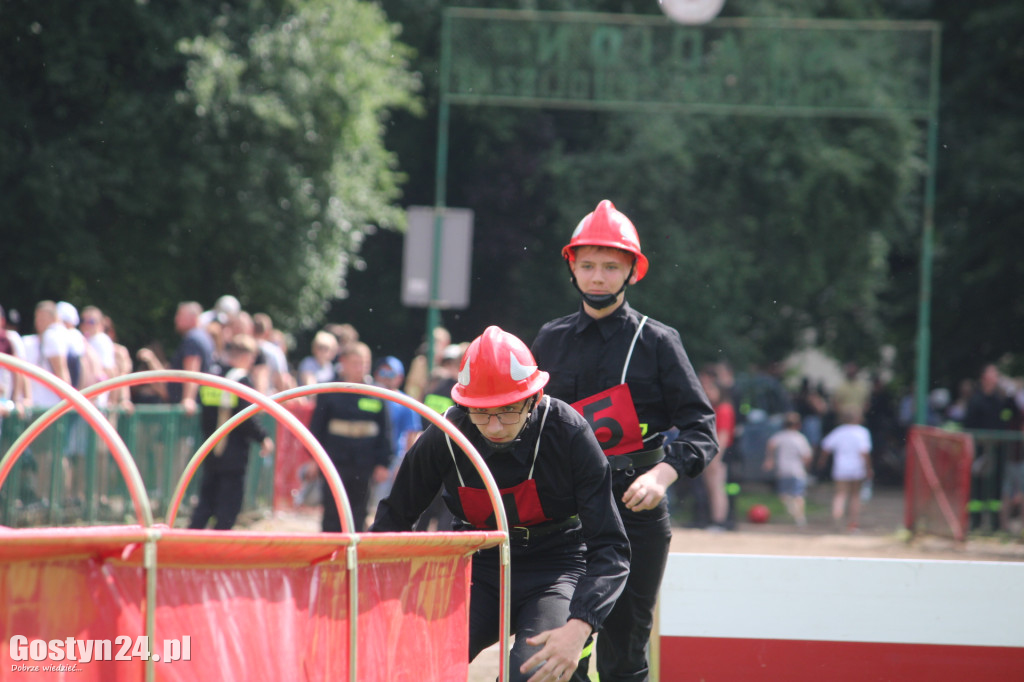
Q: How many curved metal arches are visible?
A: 3